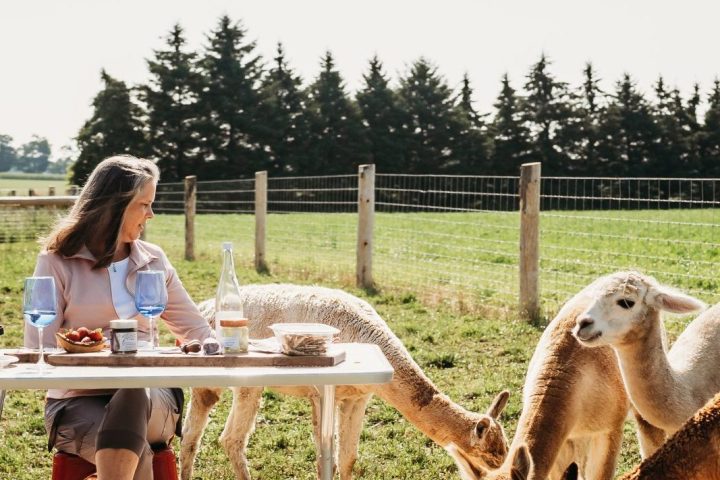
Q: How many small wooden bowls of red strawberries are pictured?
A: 1